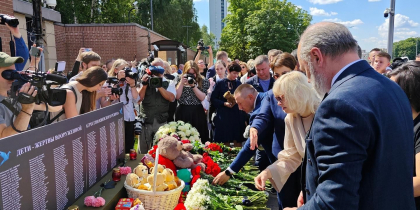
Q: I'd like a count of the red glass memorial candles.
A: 2